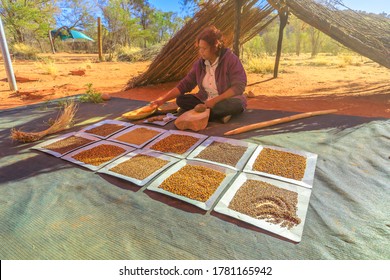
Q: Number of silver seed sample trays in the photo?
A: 10